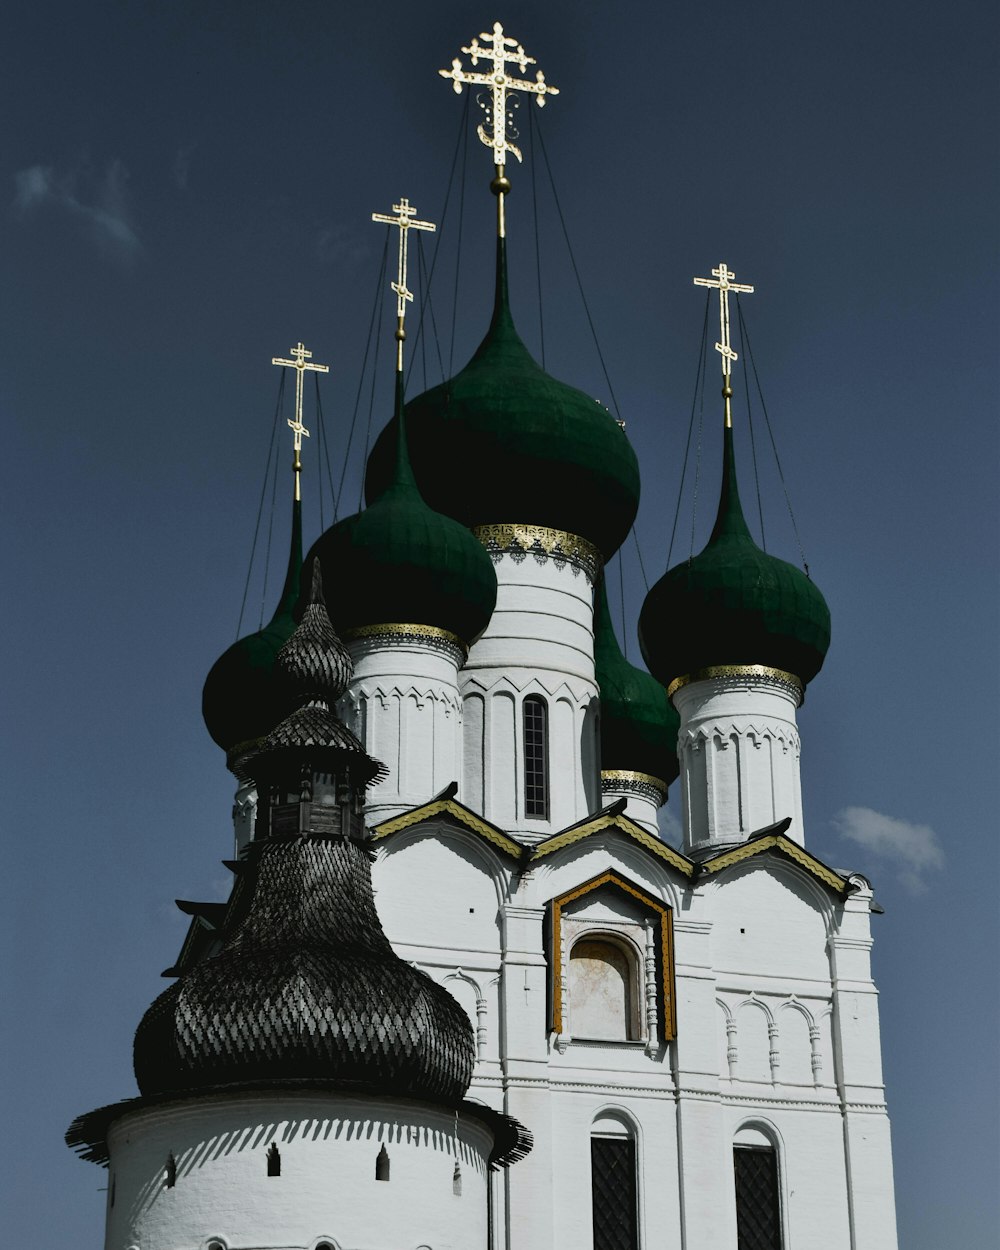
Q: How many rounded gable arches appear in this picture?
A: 3